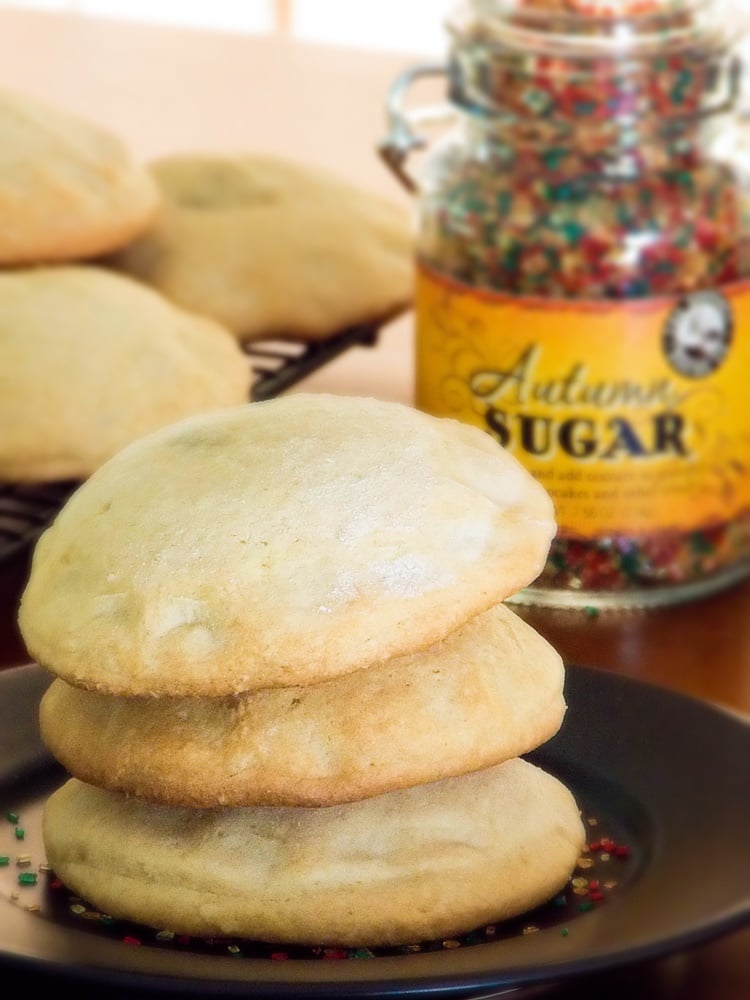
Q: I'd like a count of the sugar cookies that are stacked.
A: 3